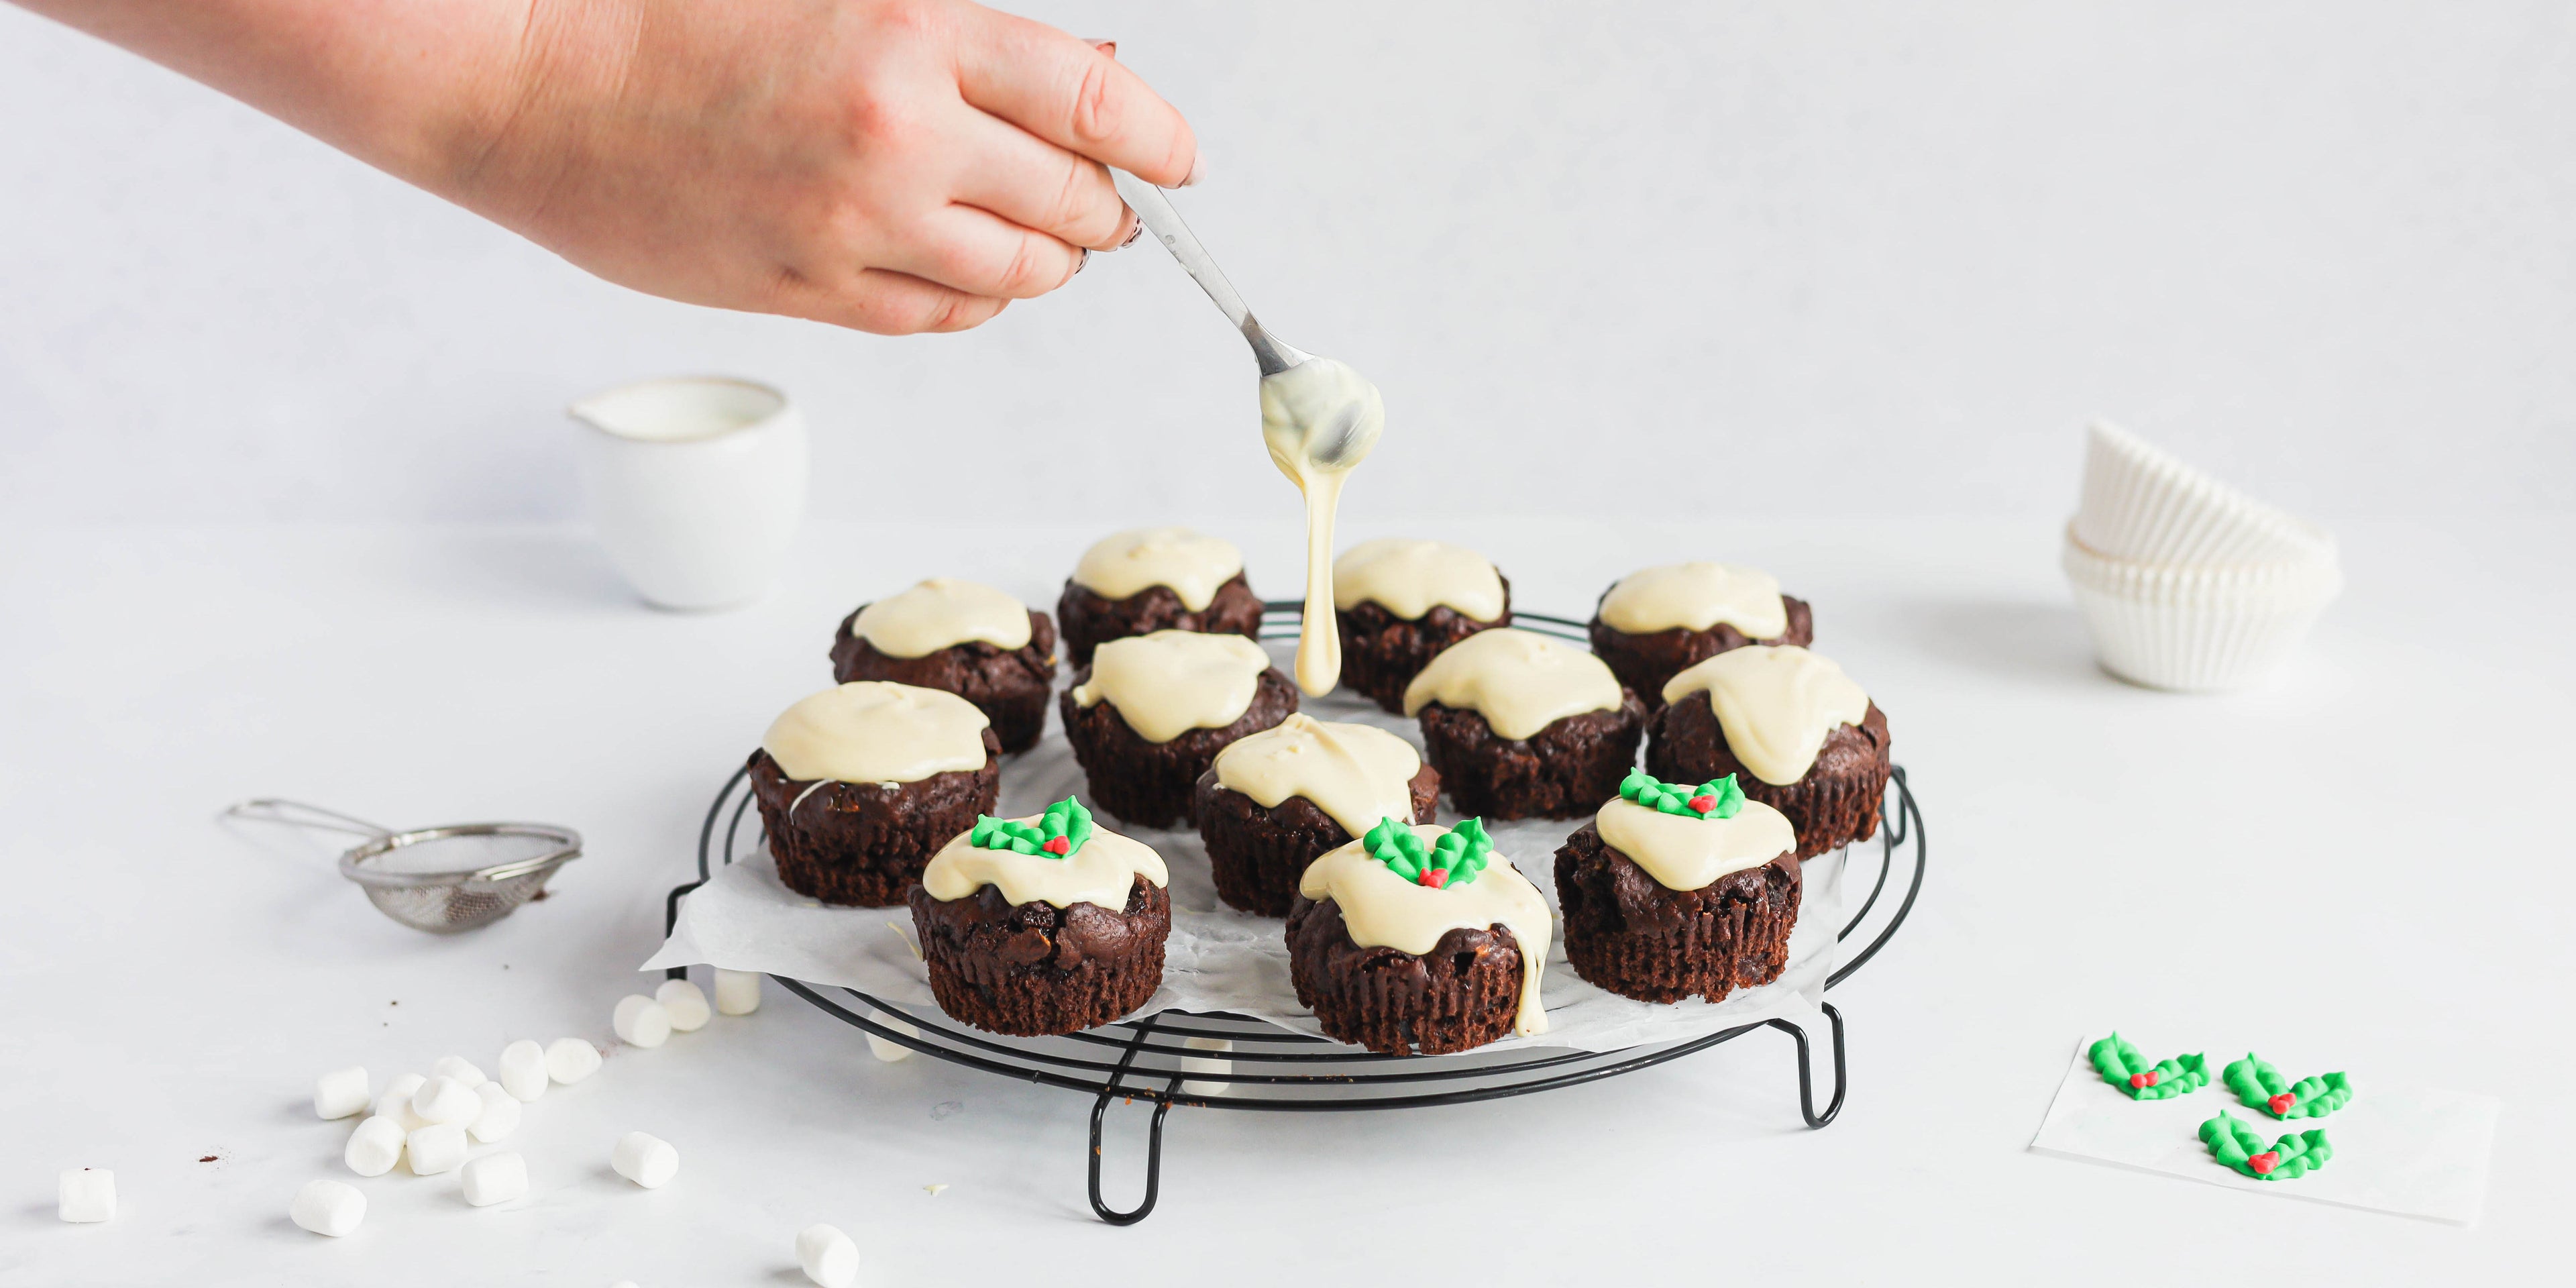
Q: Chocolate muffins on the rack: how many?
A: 12